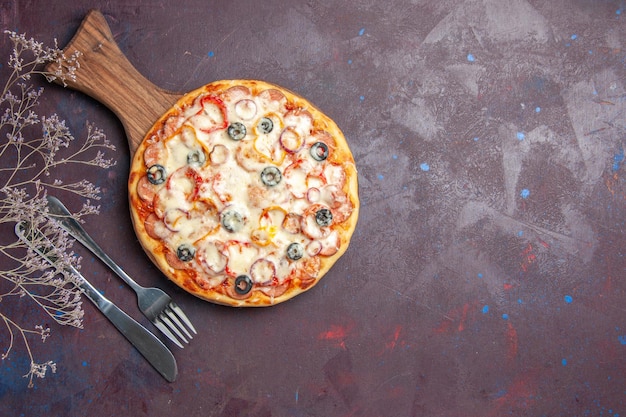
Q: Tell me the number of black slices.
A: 11